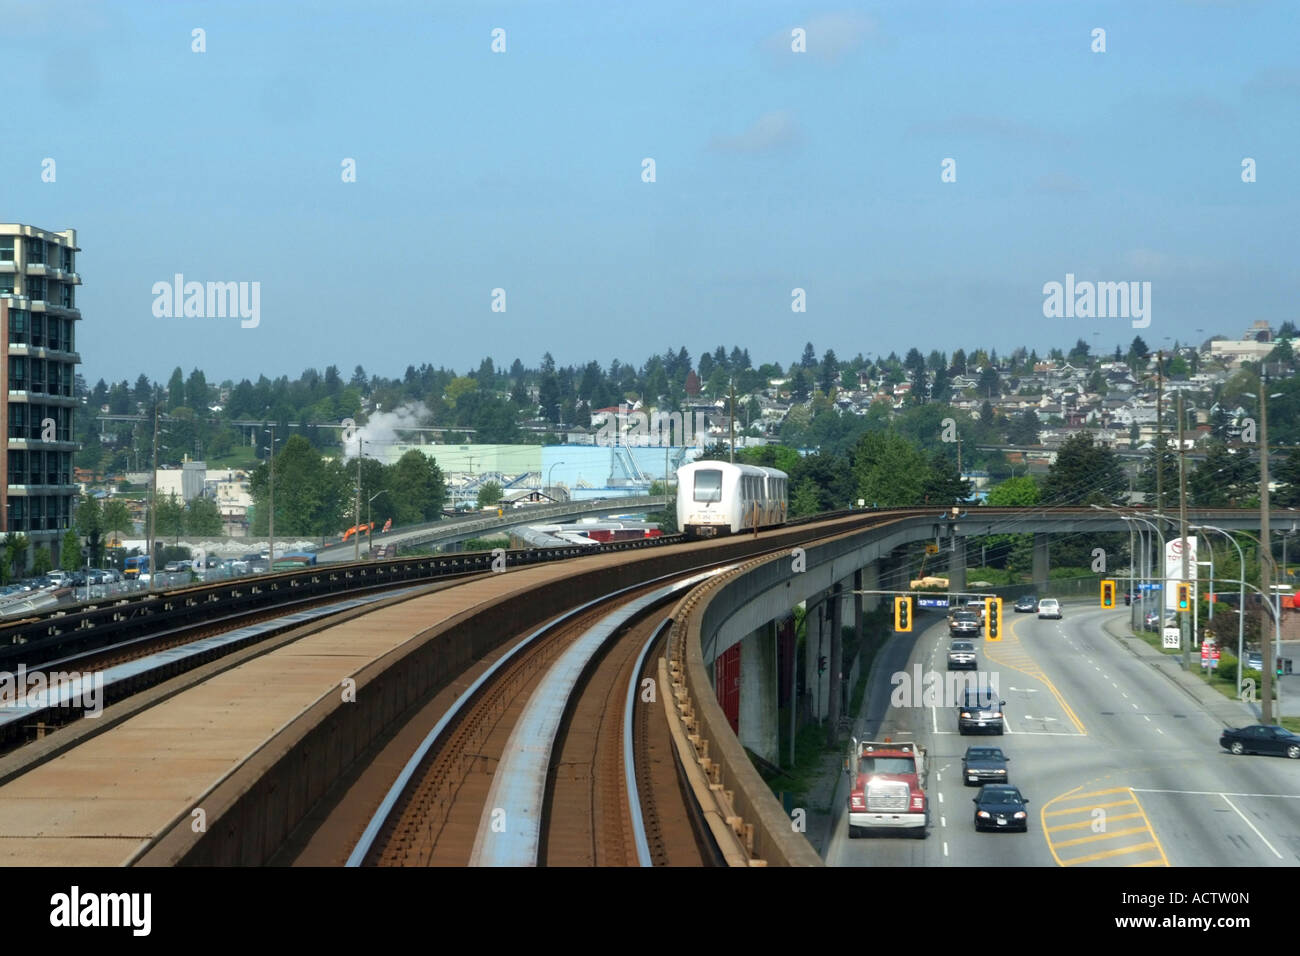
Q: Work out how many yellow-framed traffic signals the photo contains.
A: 4